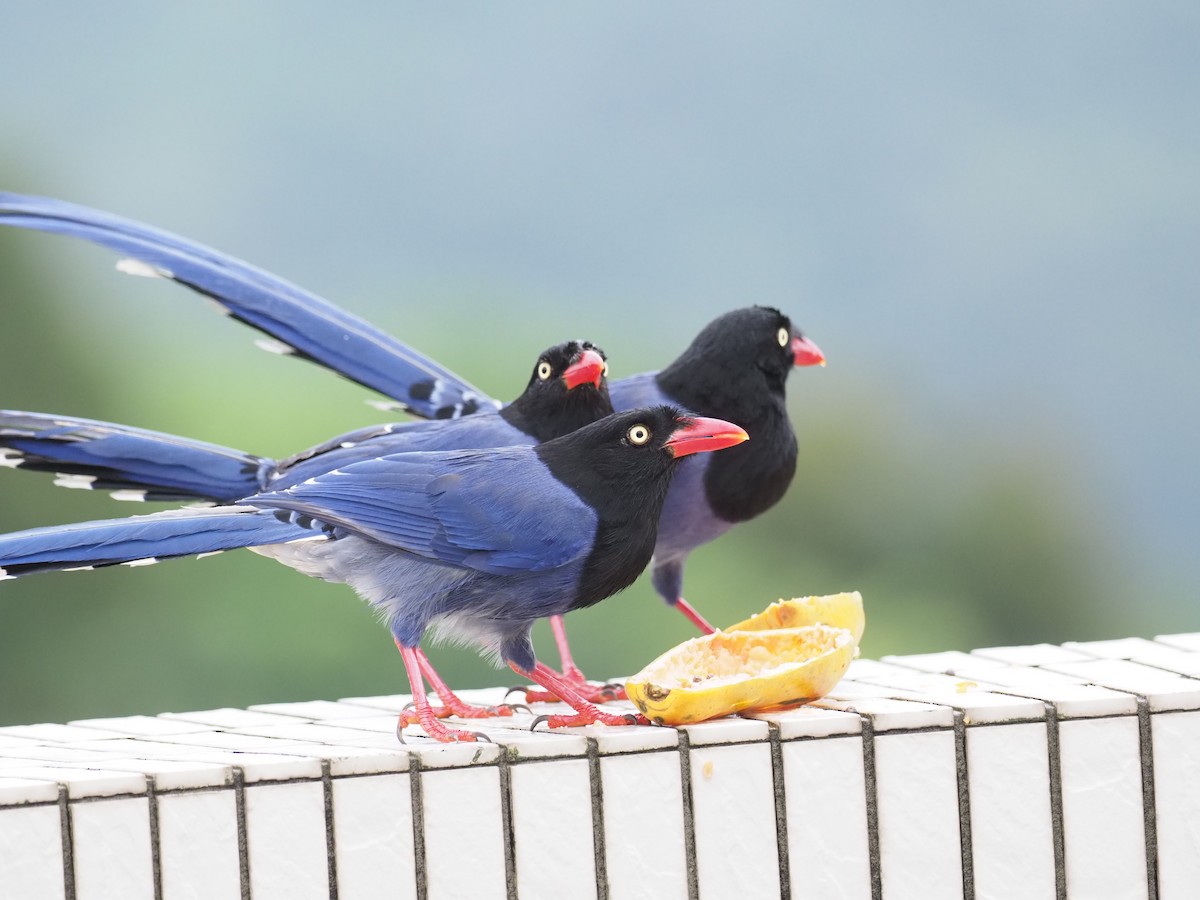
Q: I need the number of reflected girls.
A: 0